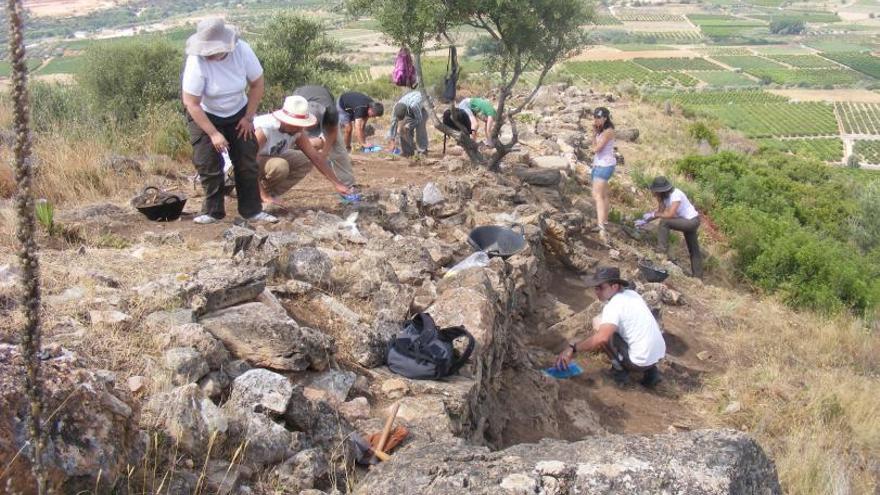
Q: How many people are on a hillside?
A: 9